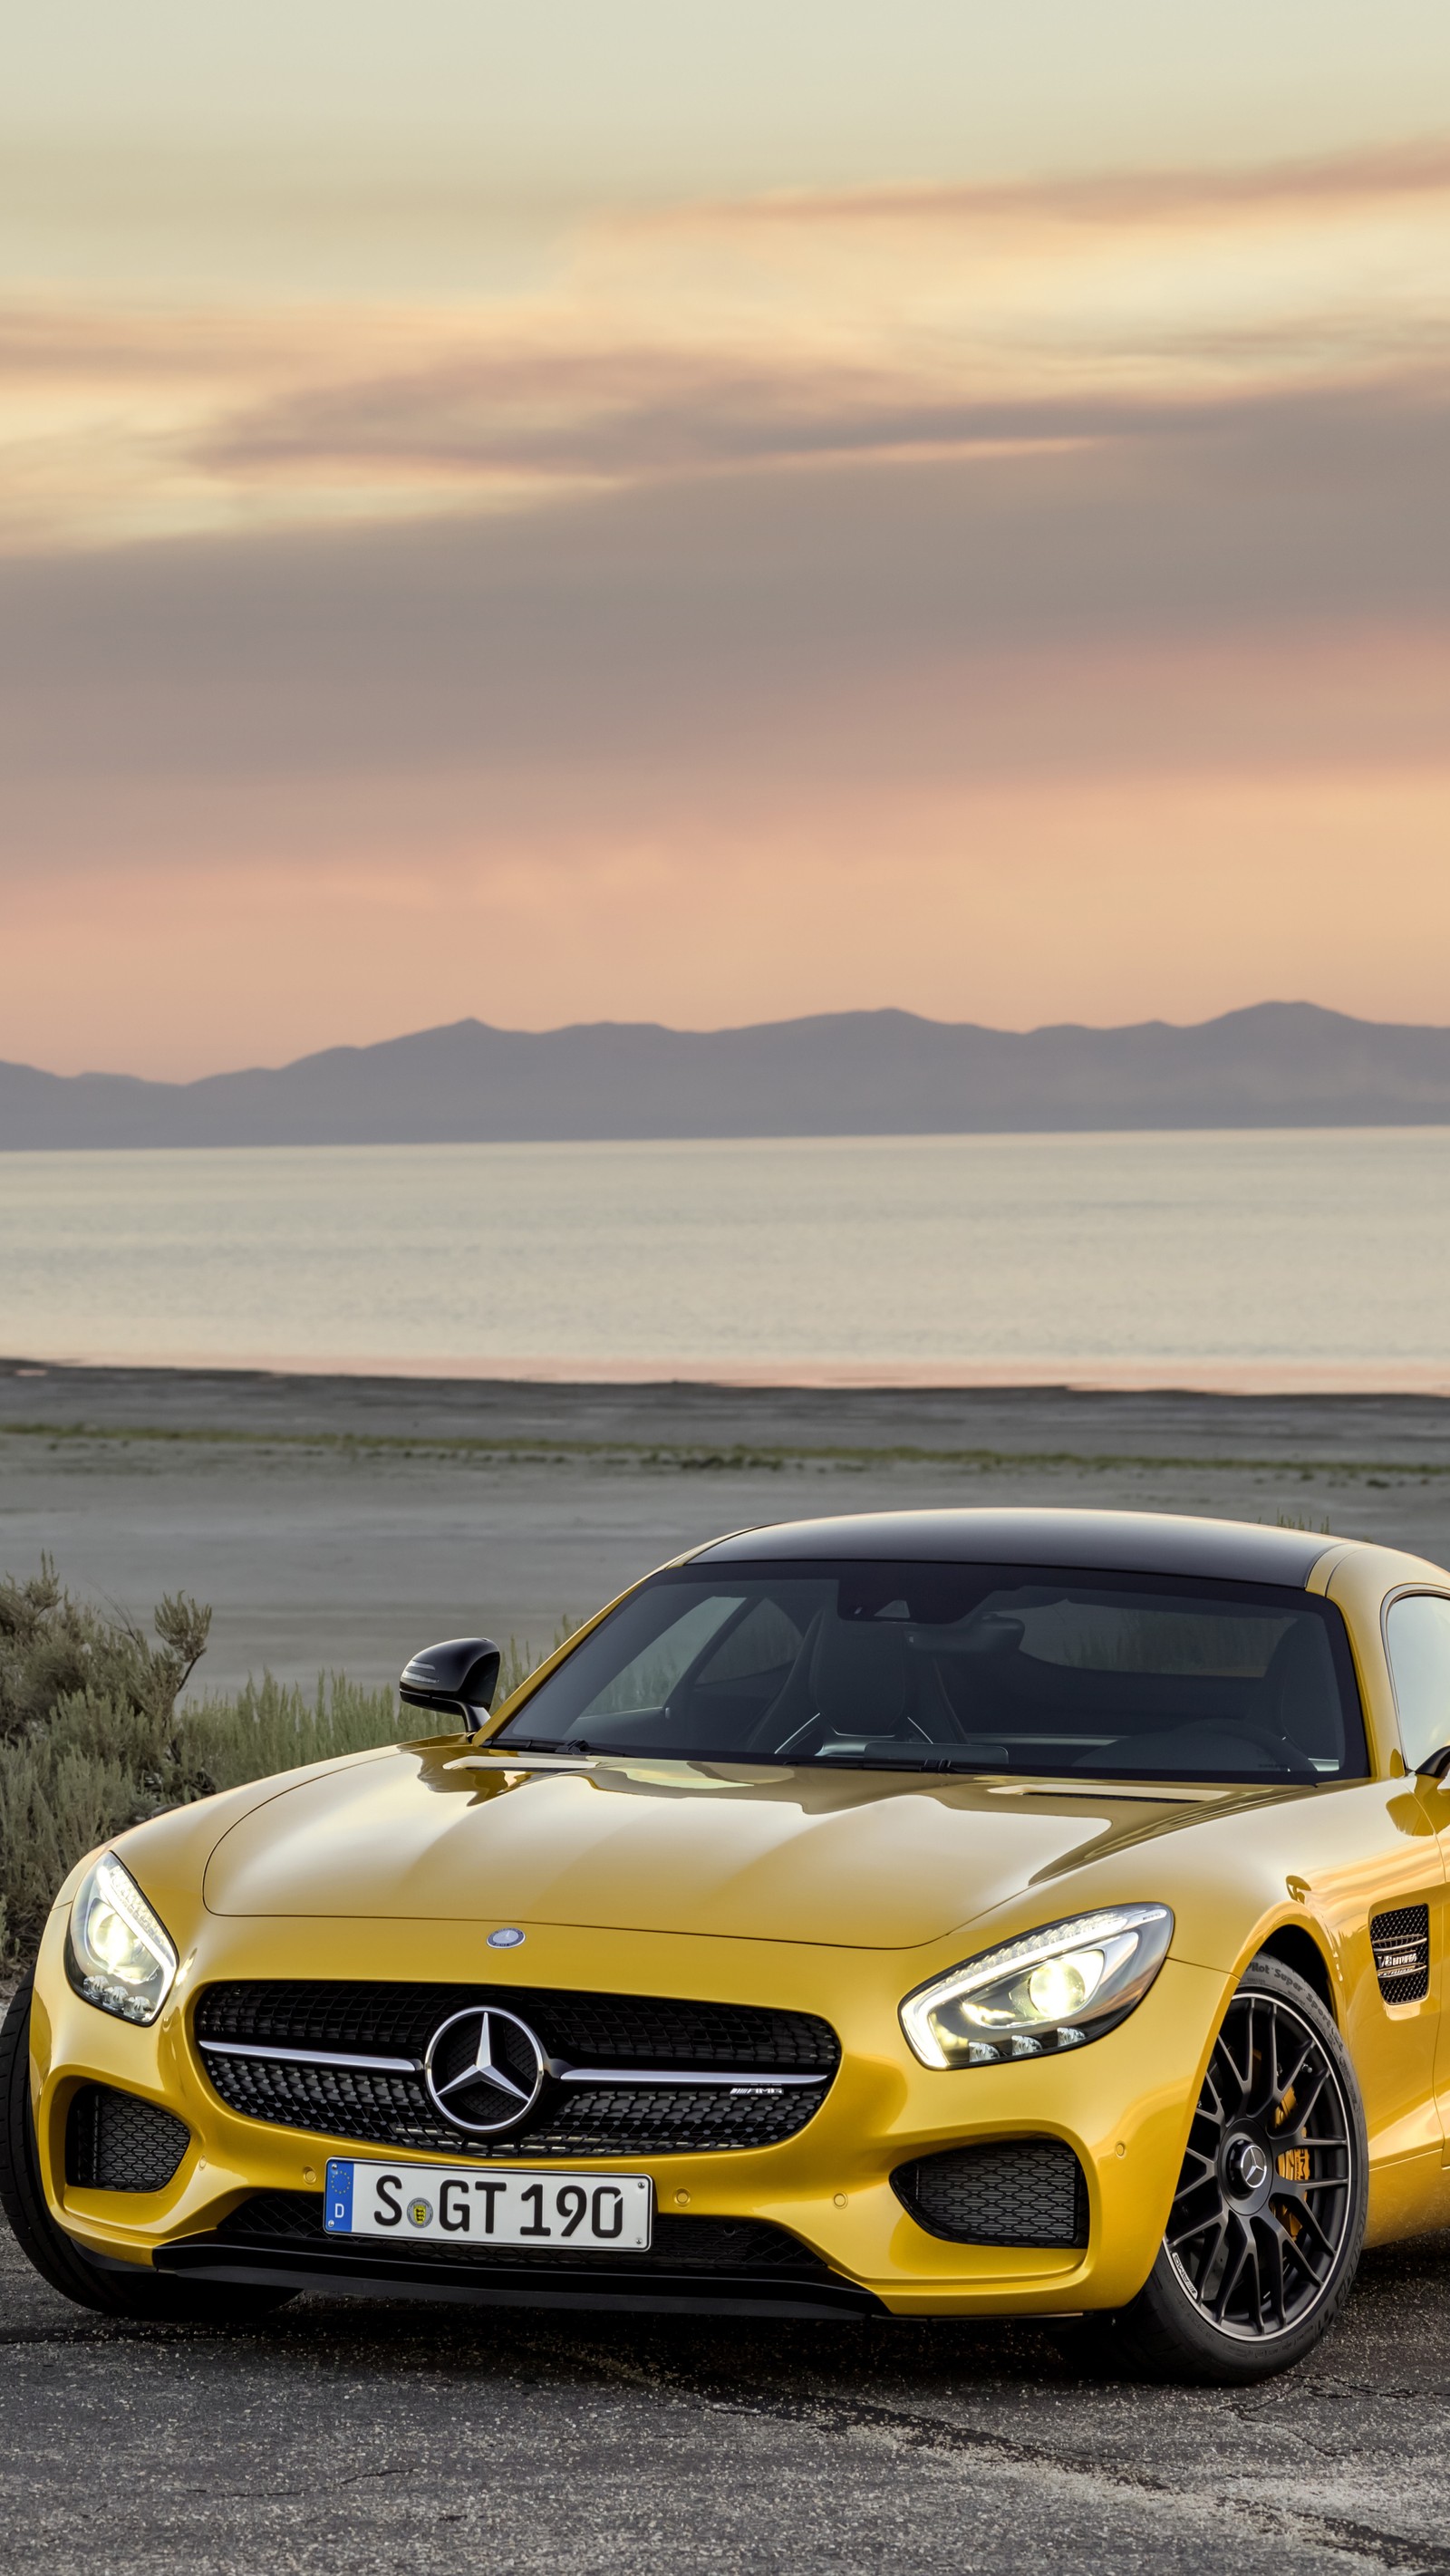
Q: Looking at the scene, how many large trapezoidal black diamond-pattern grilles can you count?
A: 1